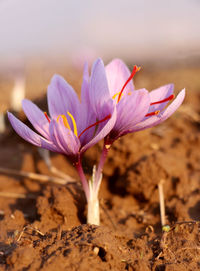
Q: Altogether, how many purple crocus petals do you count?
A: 11